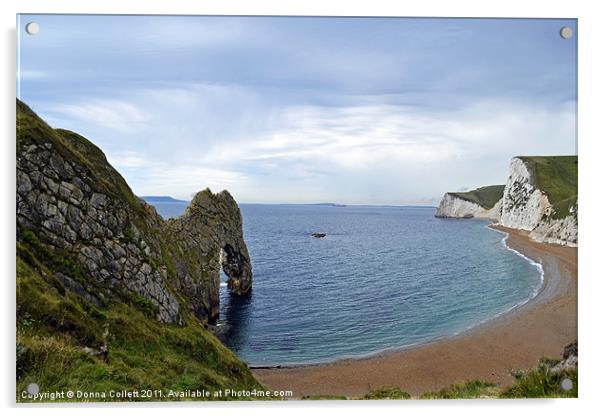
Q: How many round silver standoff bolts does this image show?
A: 4